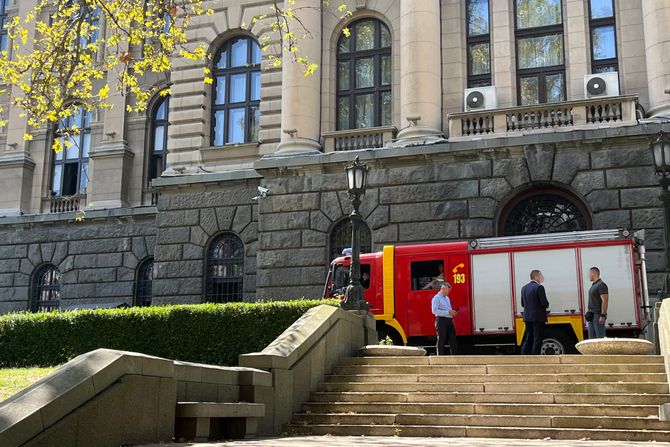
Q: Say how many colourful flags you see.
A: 0